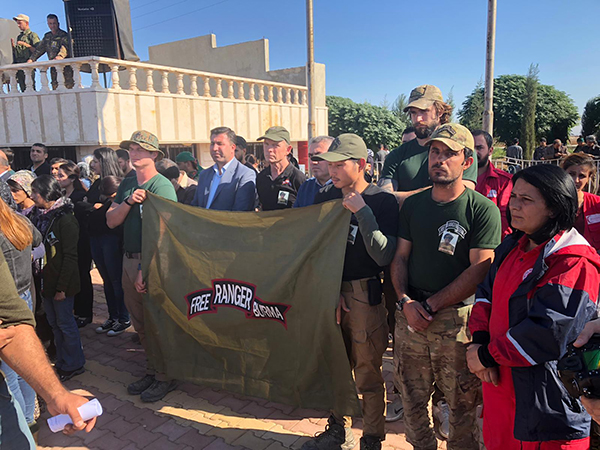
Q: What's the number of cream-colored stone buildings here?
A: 1